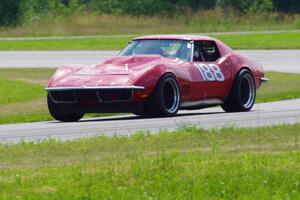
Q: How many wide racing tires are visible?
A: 3